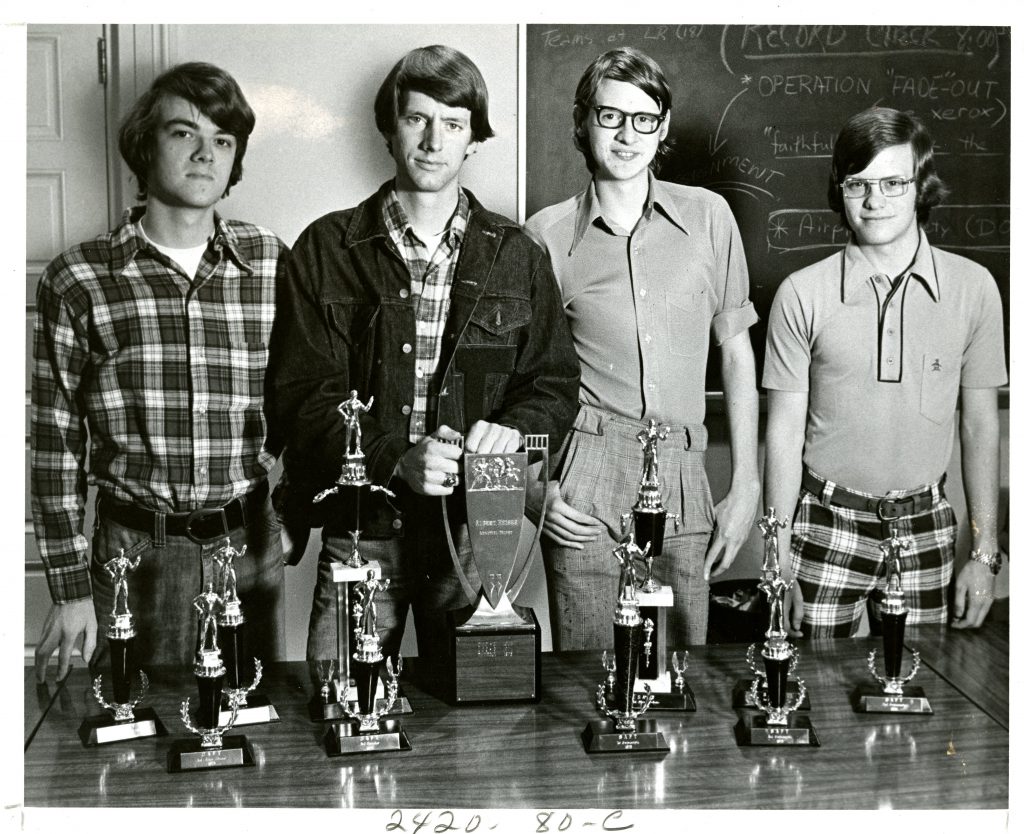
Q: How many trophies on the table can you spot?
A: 11